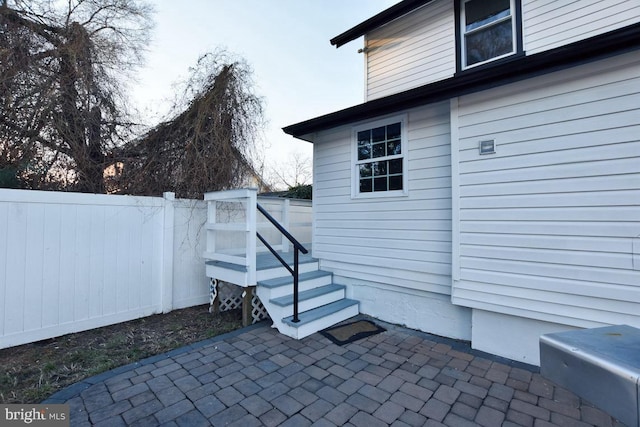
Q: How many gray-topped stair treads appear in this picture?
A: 3